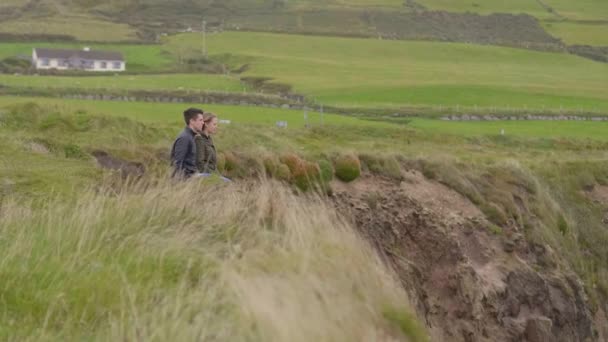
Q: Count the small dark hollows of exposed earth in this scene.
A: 1